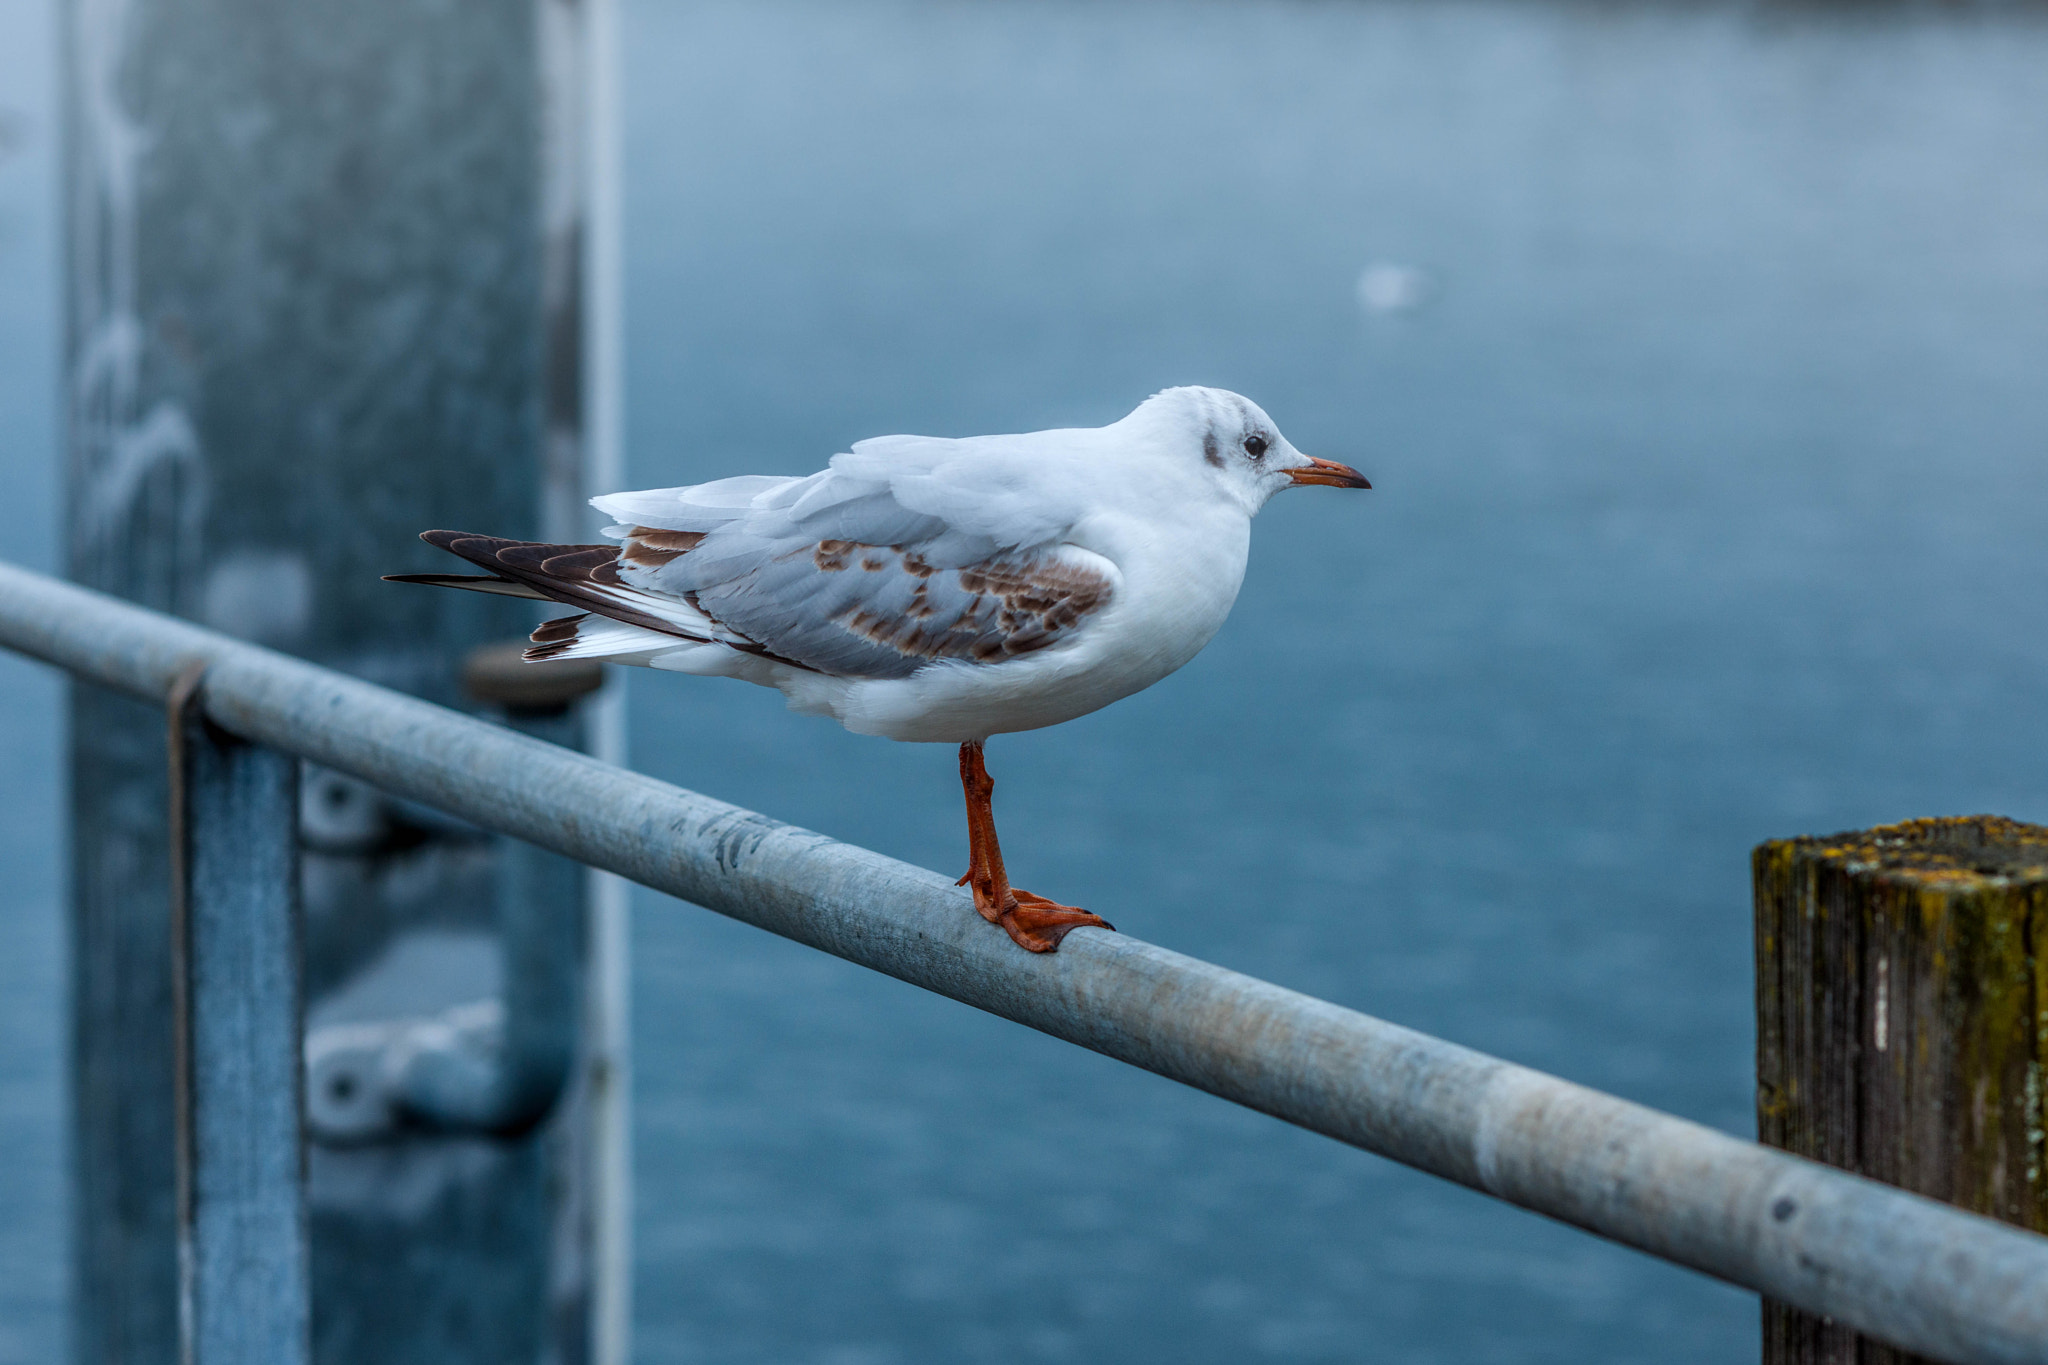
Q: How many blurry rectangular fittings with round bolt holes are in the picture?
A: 2